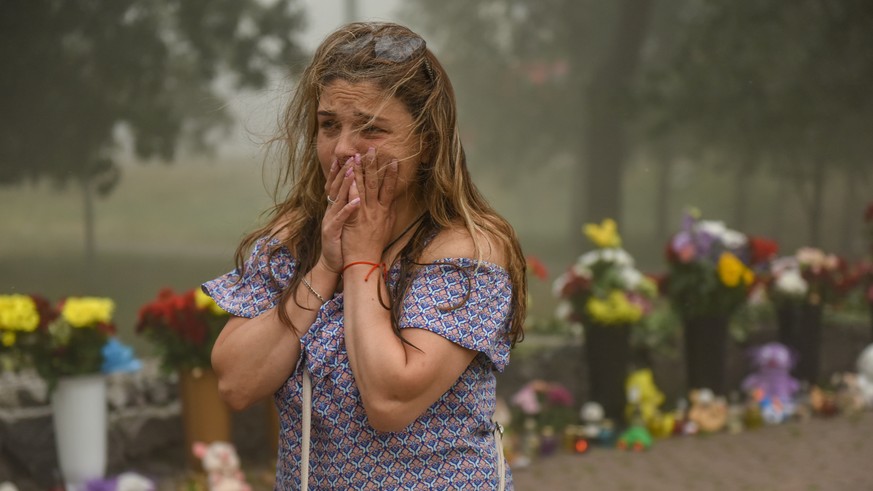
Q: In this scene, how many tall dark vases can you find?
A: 3